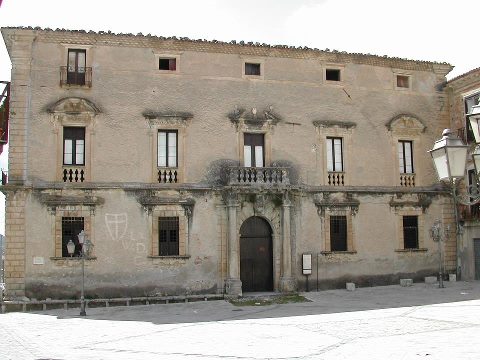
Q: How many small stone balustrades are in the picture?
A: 4